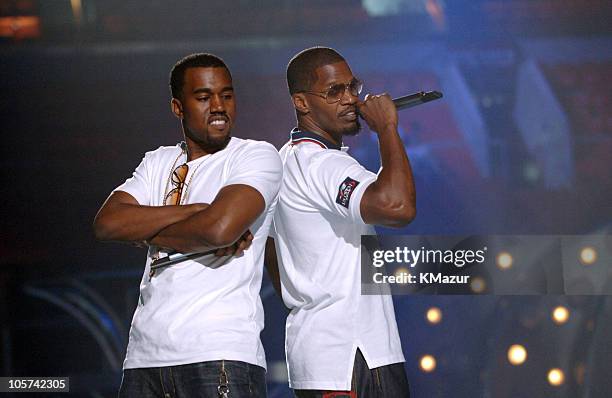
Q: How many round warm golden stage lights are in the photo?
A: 9